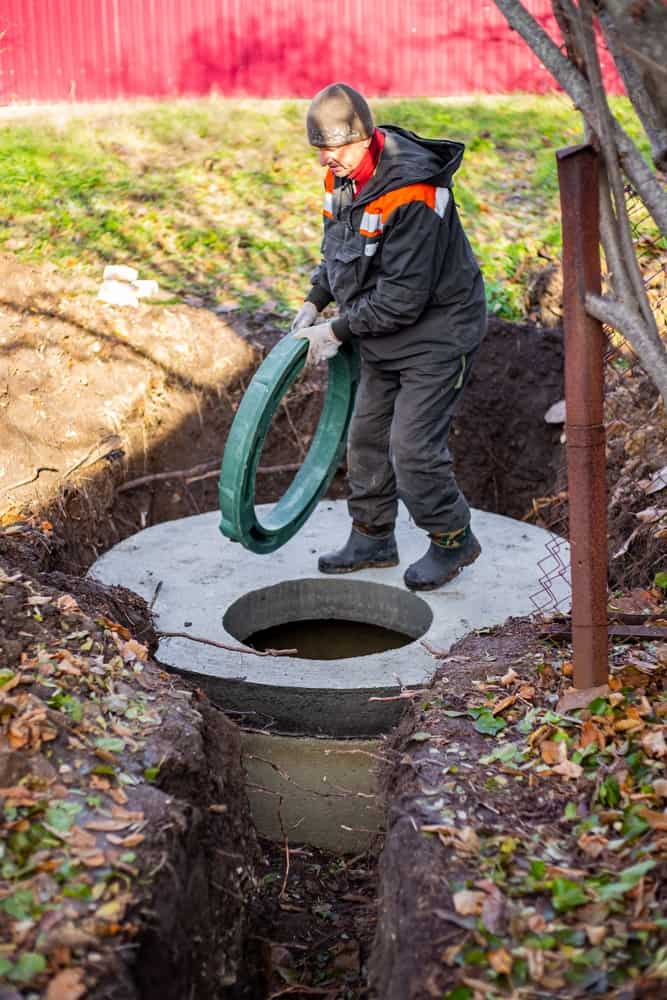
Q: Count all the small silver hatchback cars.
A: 0